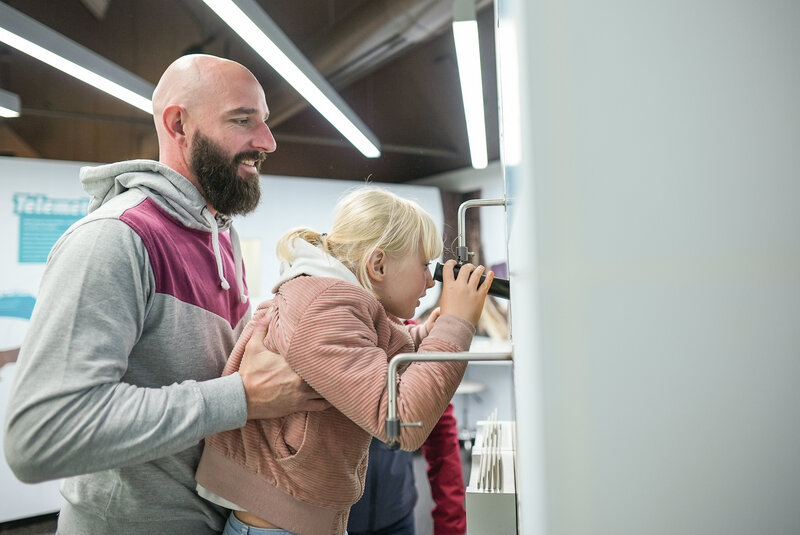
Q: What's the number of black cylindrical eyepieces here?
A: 1